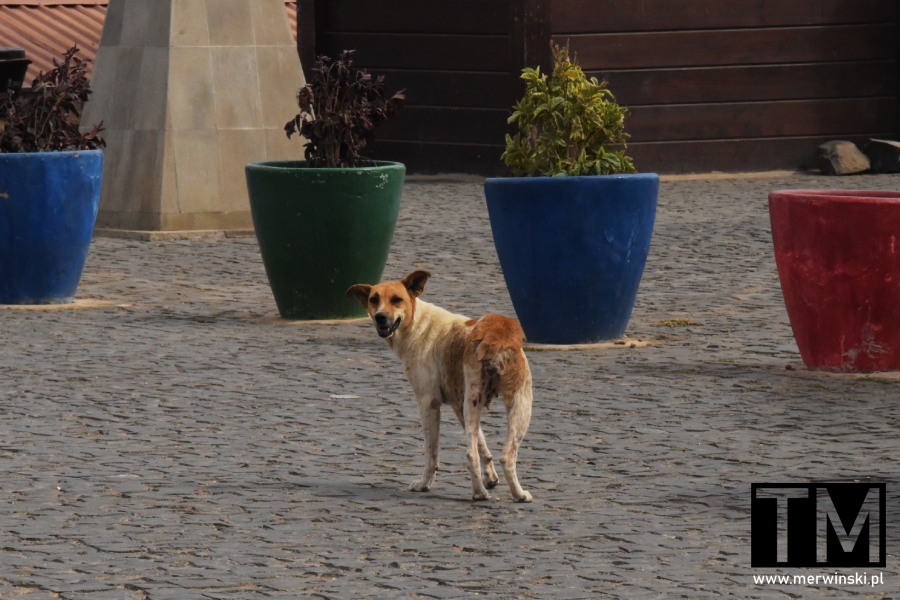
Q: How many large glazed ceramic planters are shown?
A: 4